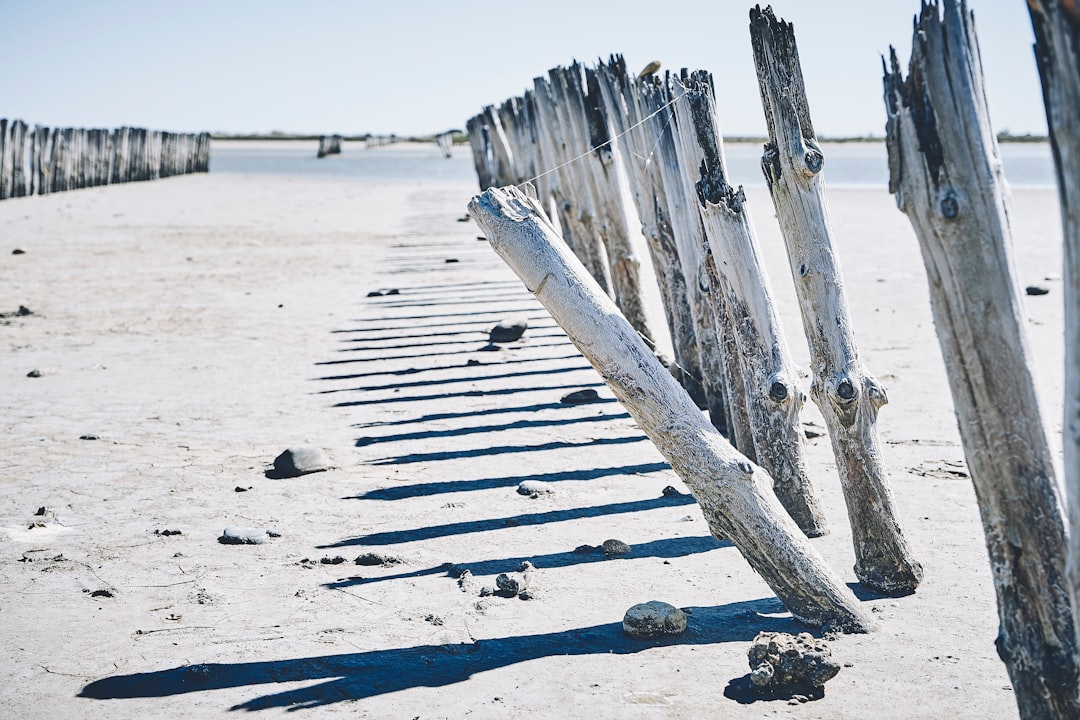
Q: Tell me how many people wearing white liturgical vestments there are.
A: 0